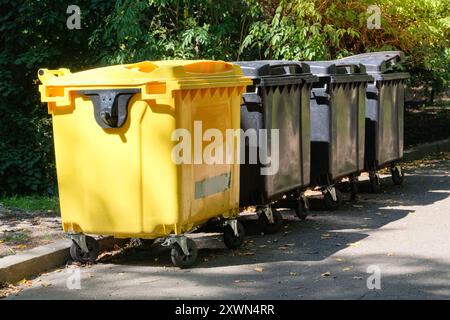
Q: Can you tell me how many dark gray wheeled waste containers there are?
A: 3